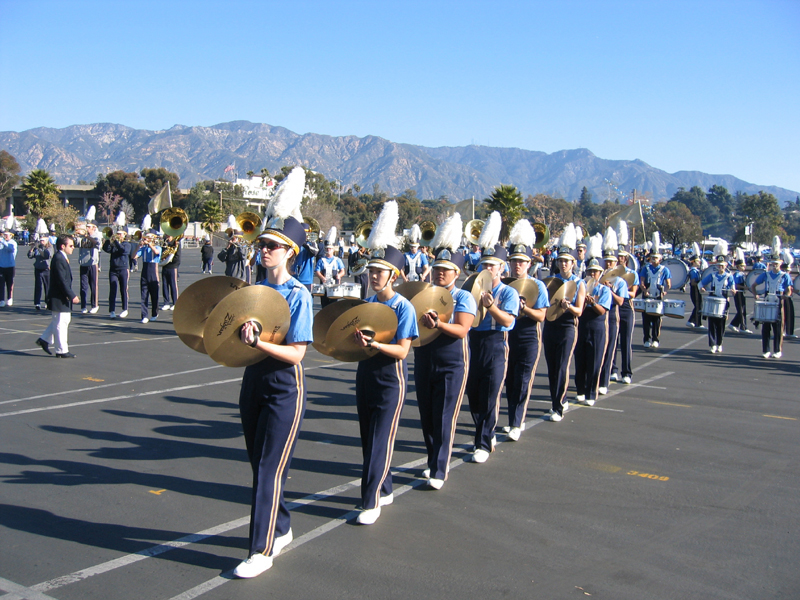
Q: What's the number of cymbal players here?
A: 9